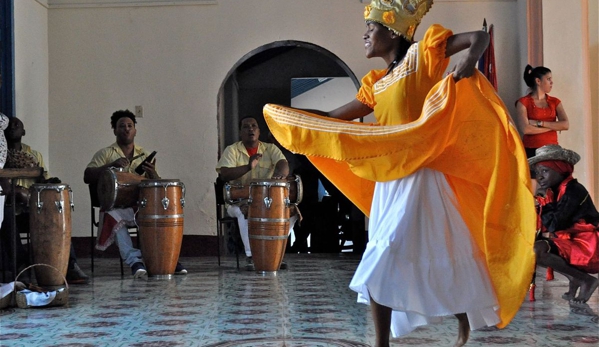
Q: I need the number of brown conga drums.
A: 3